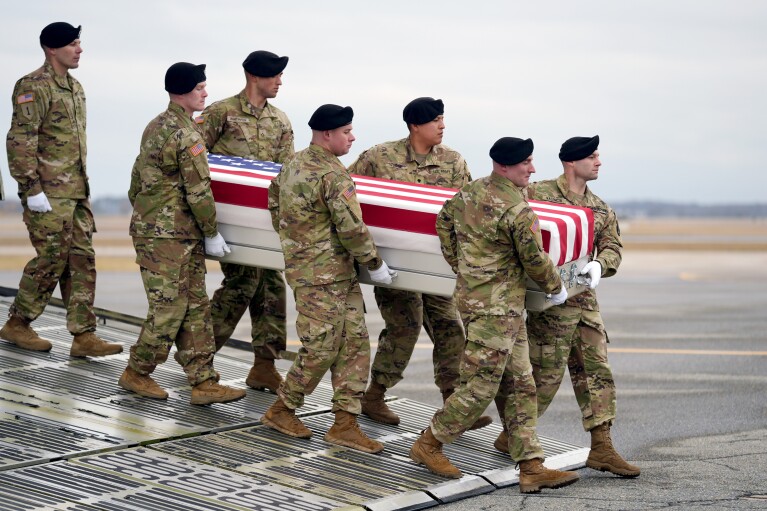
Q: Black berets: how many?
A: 7